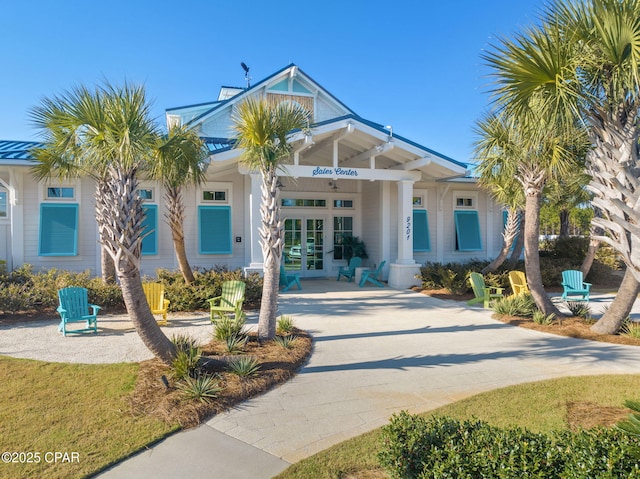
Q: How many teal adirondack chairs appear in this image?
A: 5